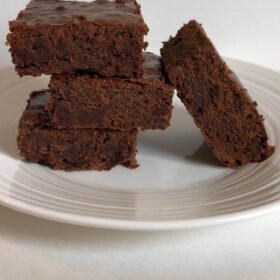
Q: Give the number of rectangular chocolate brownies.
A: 4